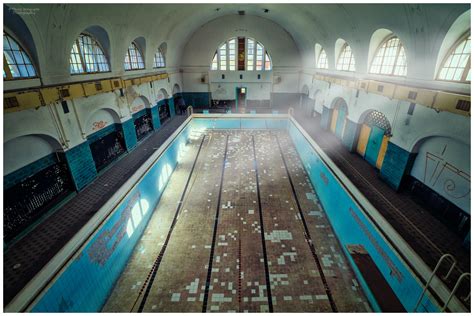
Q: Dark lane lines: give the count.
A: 4